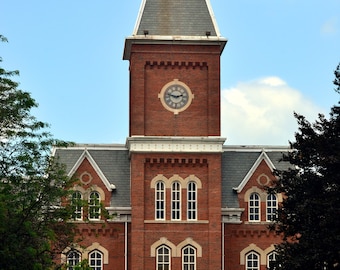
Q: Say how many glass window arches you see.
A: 13